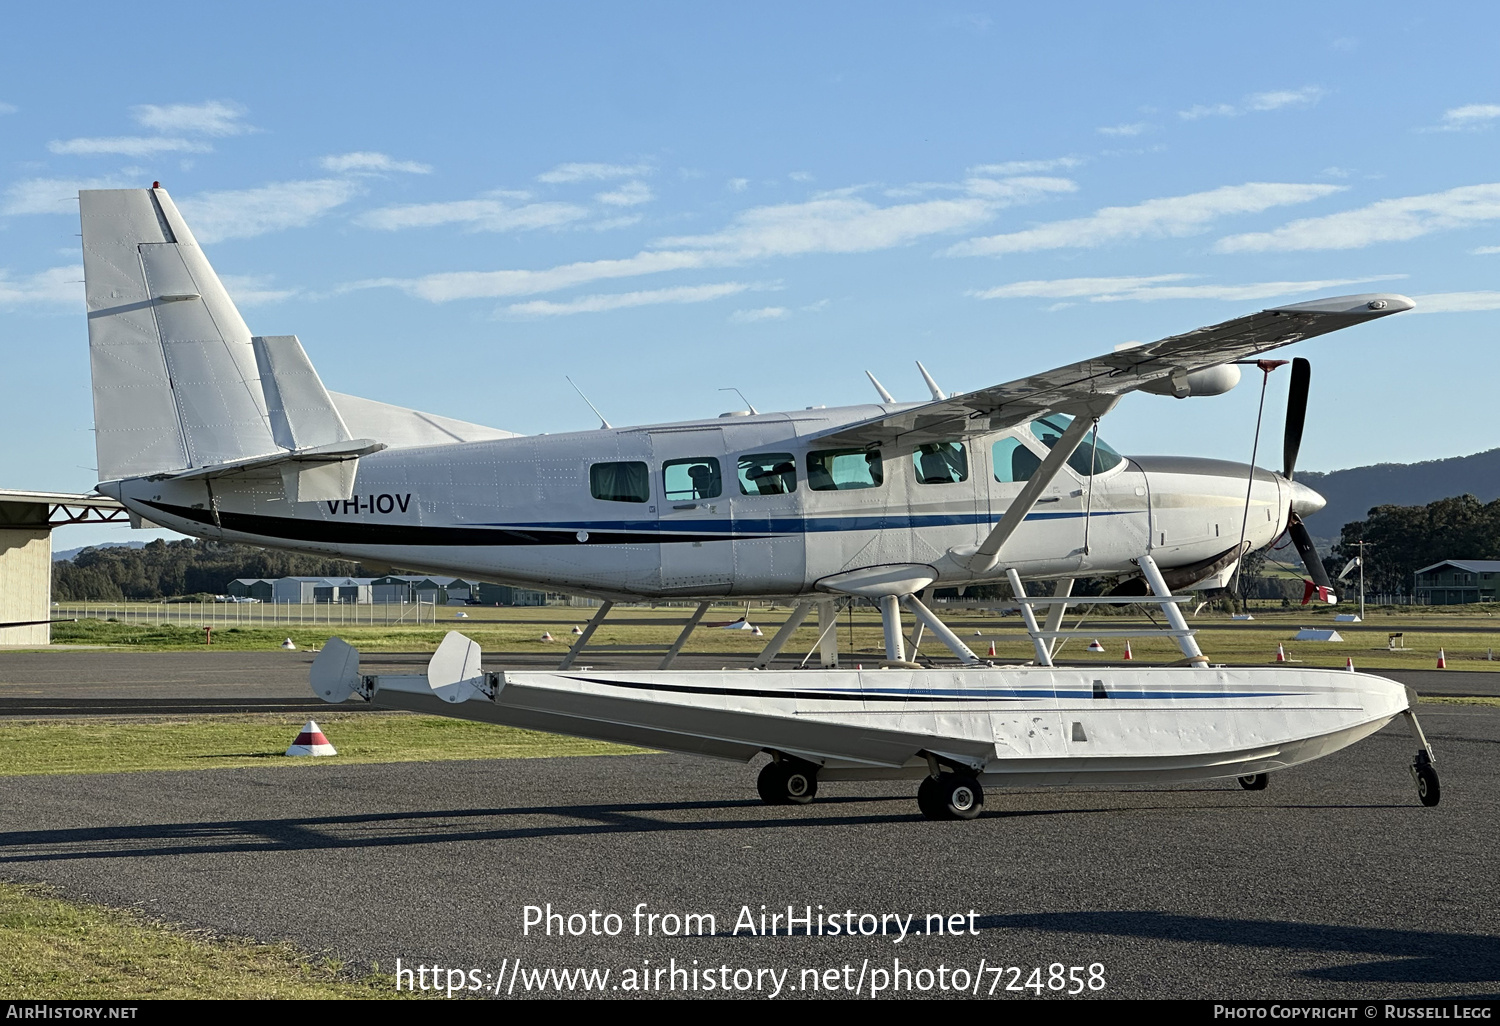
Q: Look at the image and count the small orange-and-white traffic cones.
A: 5